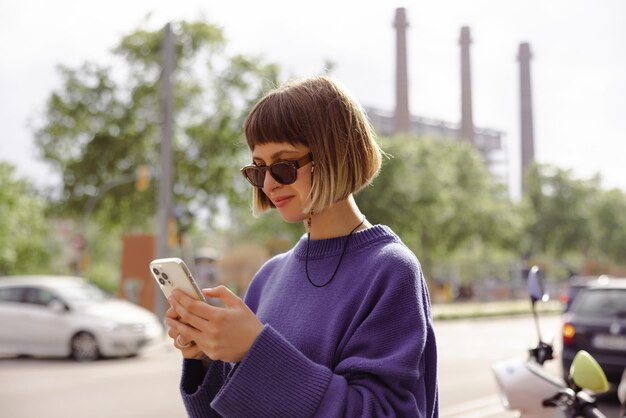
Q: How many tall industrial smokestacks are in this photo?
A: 3